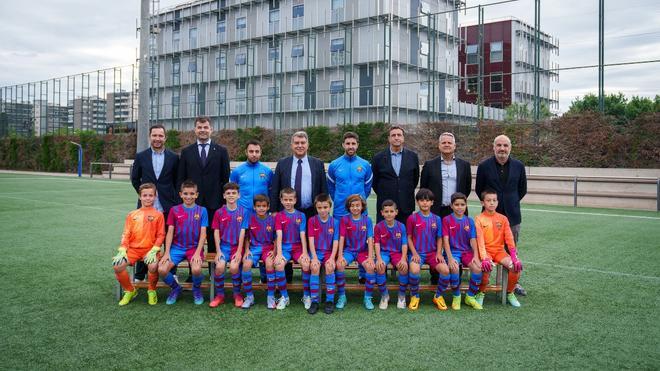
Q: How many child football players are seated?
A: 11